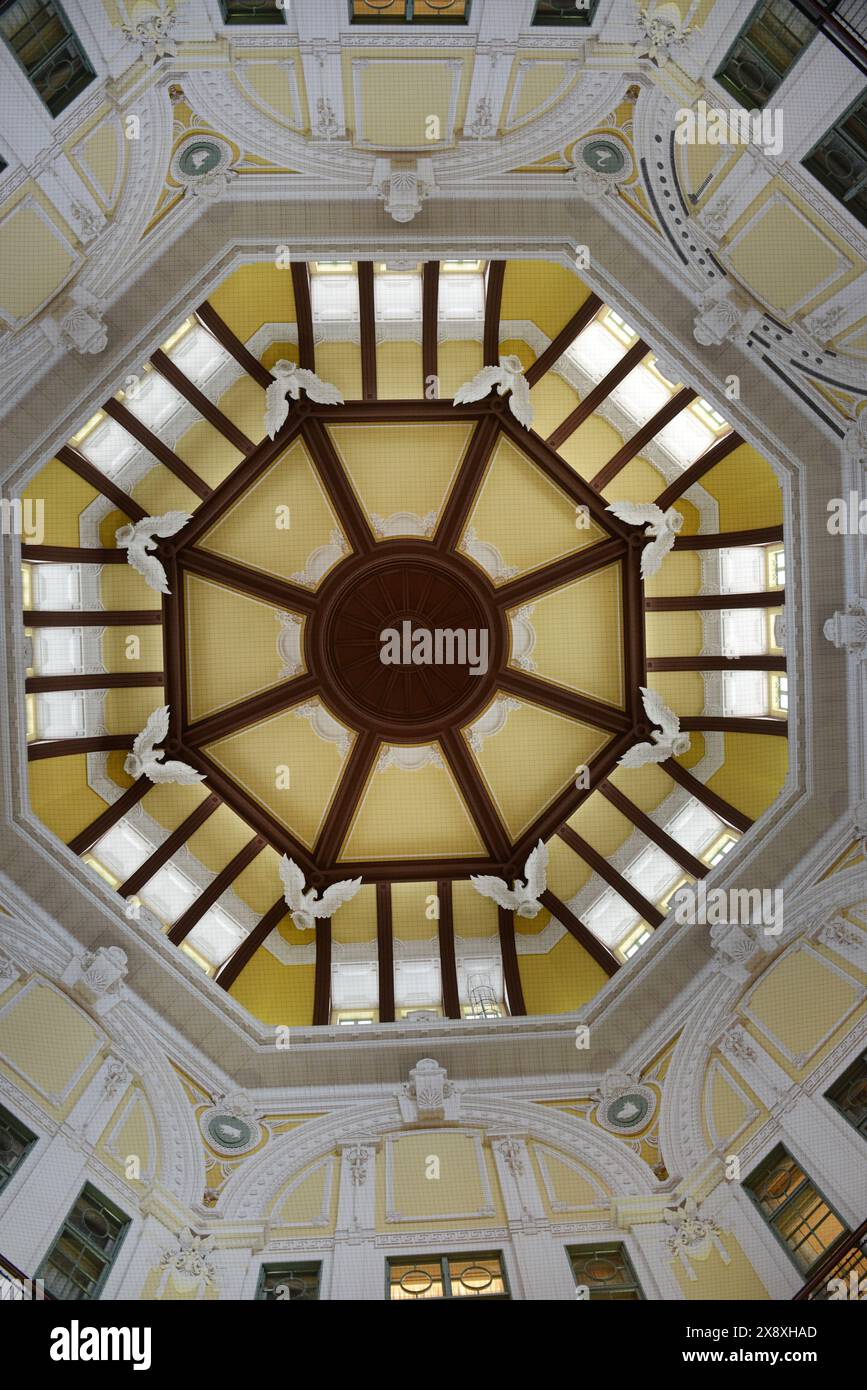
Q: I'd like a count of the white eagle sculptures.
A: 8